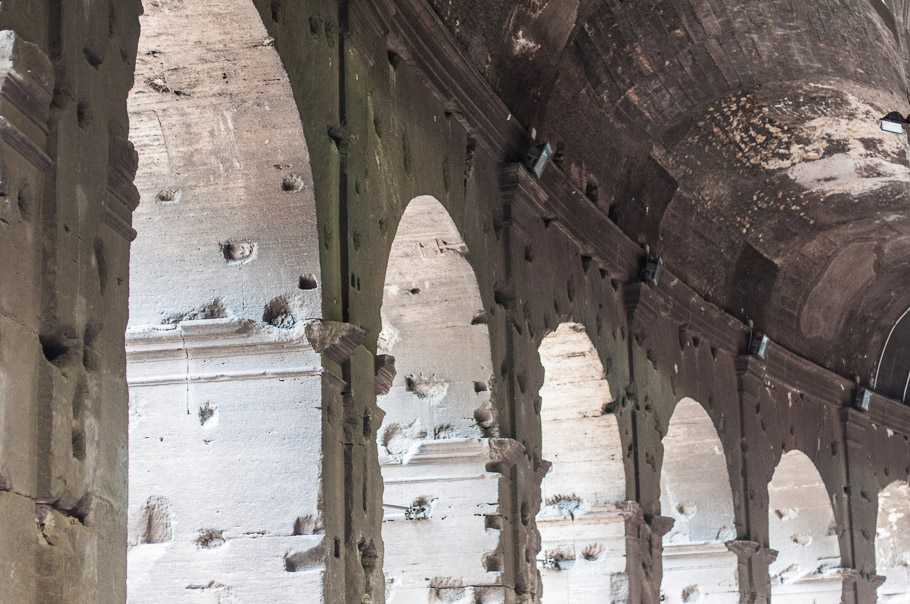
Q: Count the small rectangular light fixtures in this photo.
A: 5